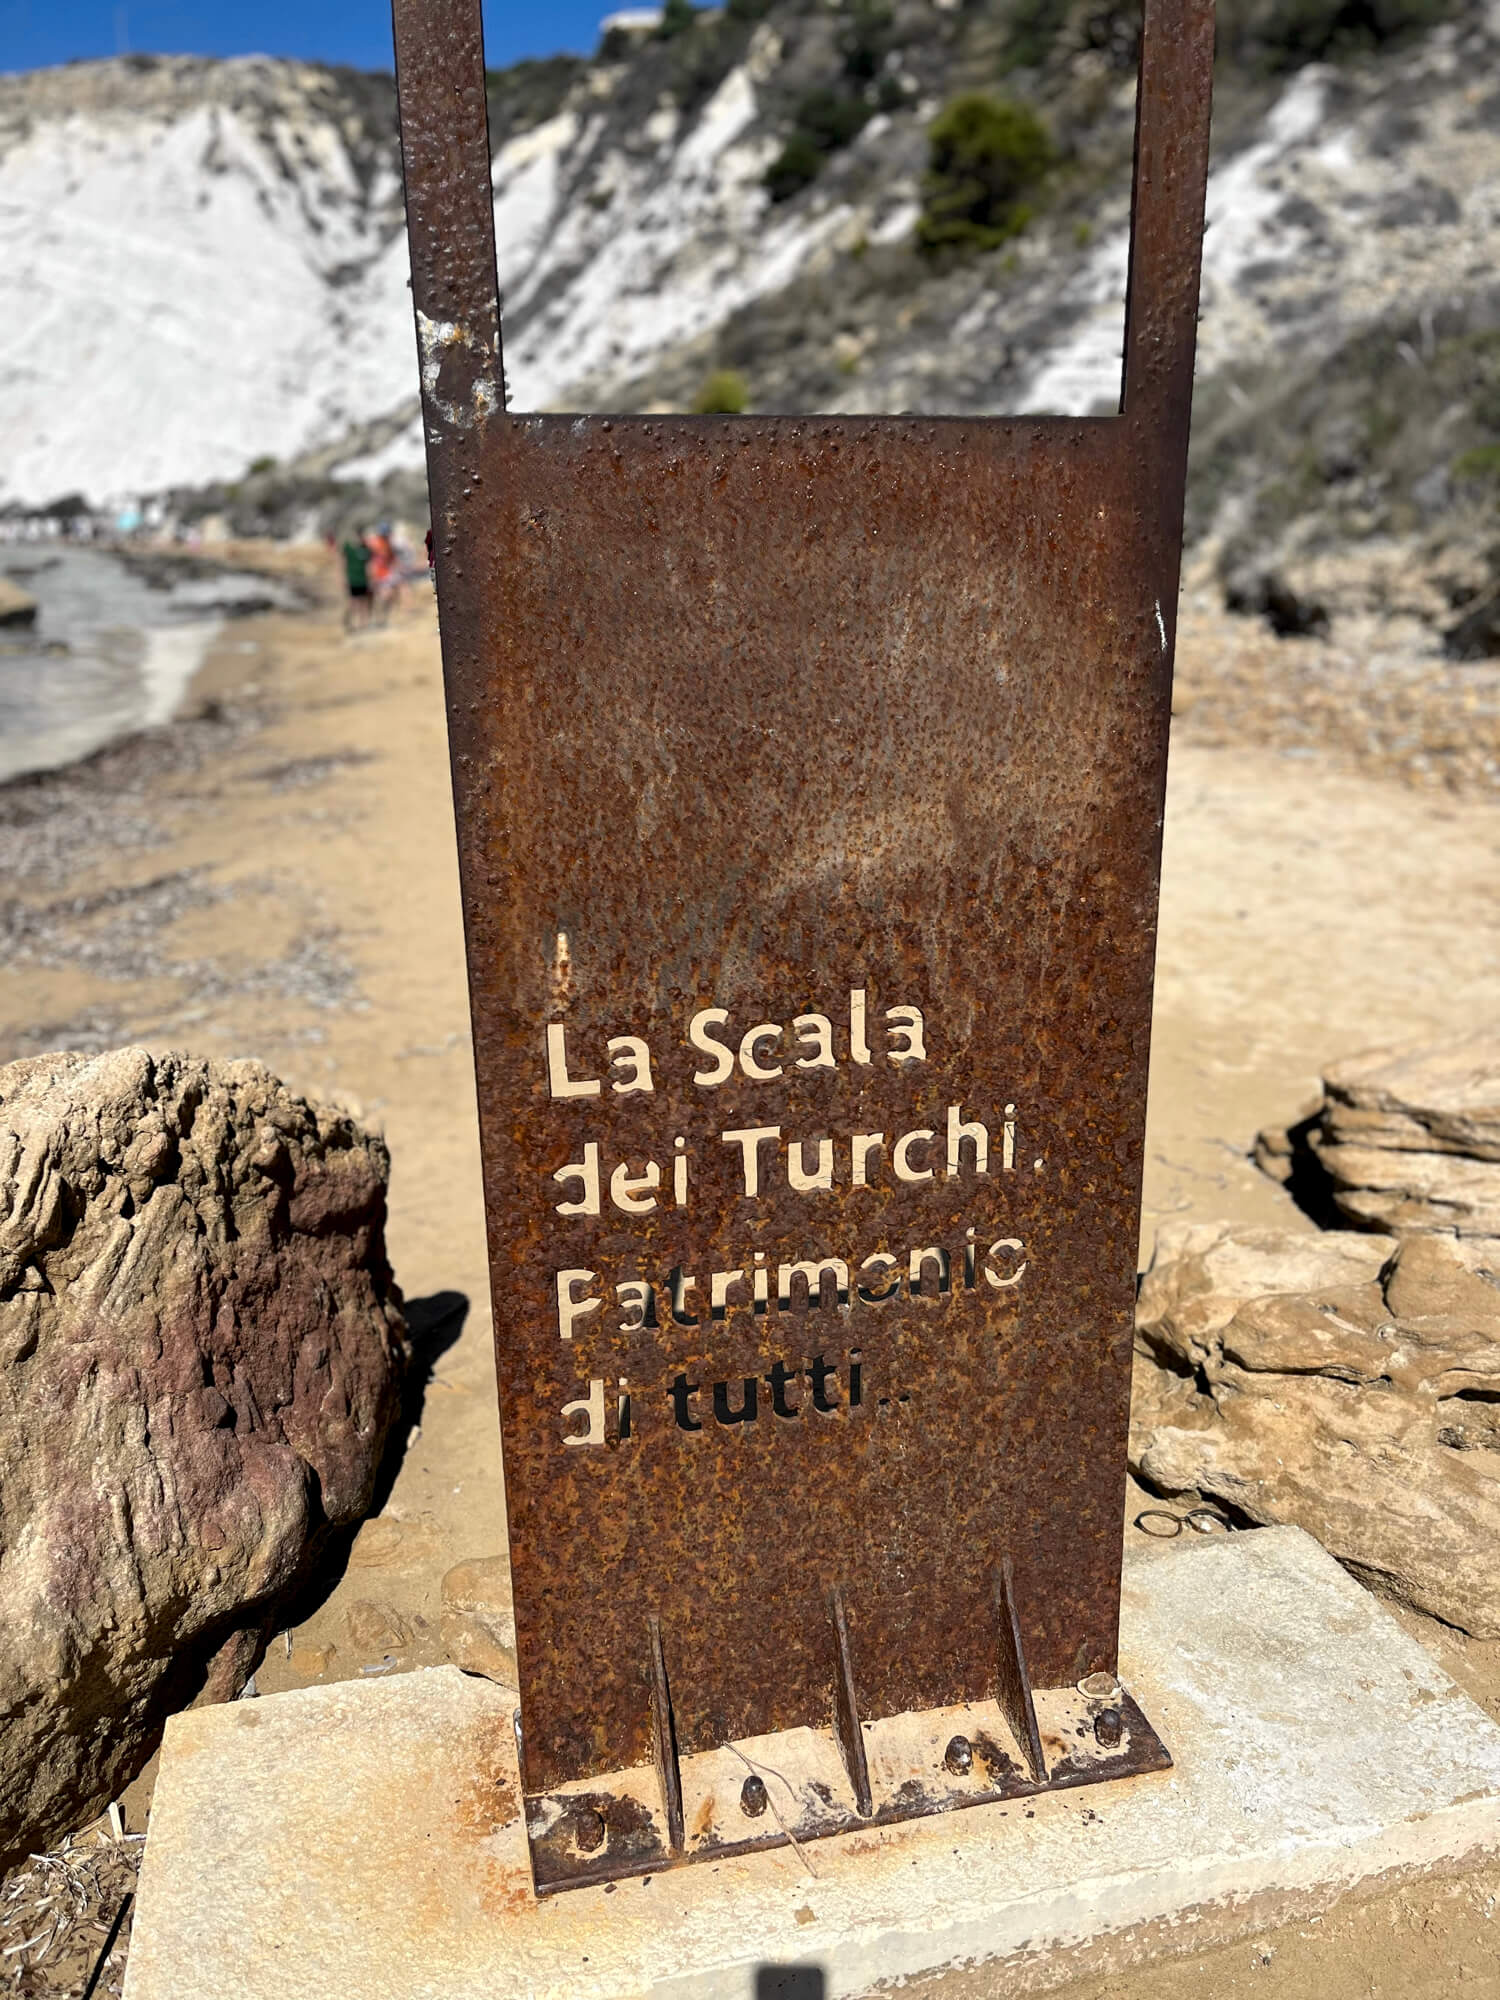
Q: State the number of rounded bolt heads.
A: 4